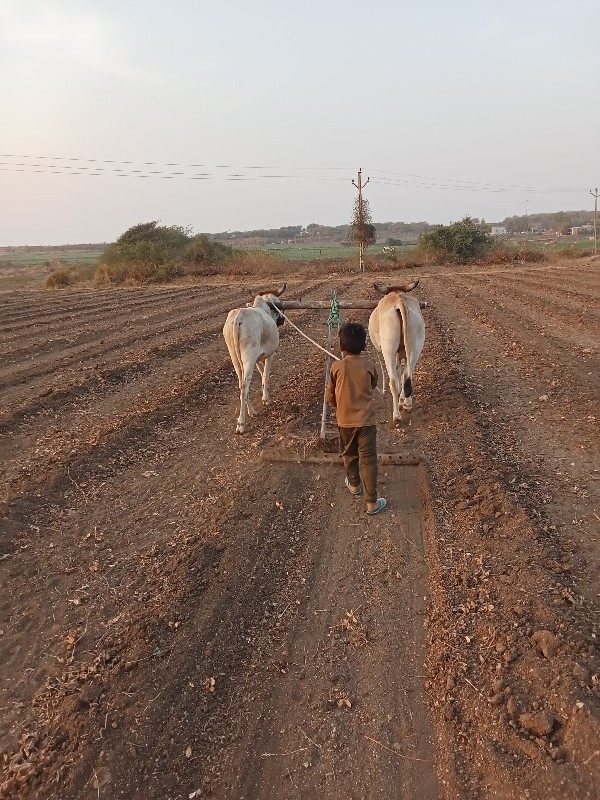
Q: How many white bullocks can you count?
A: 2